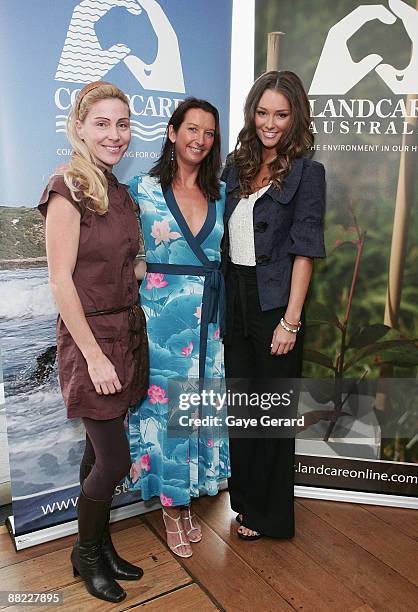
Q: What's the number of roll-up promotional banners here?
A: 2